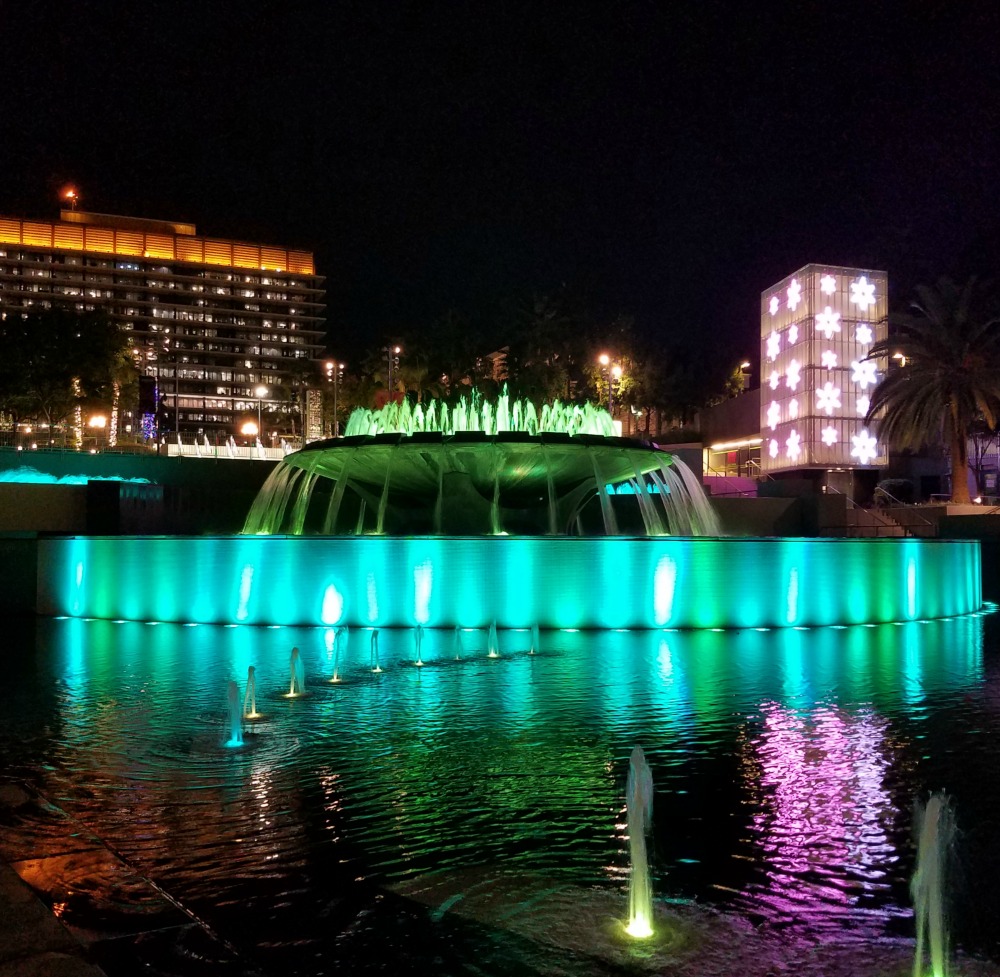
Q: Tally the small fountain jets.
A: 11